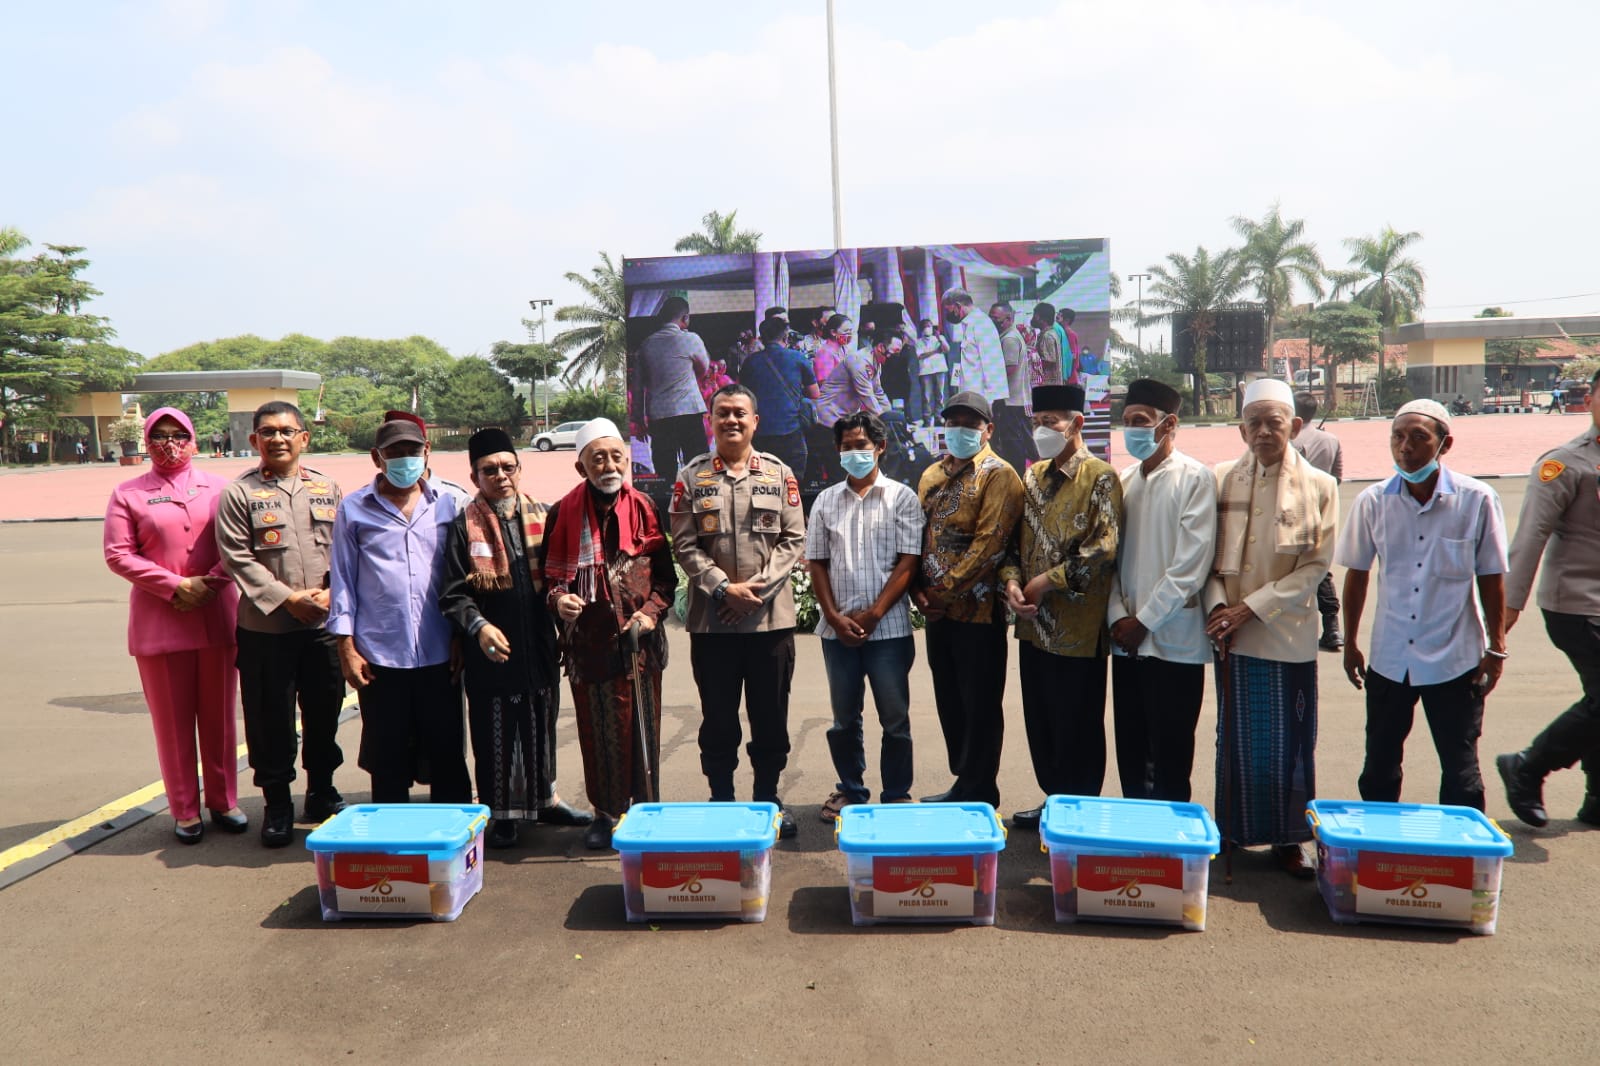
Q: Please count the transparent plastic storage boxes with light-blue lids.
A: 5